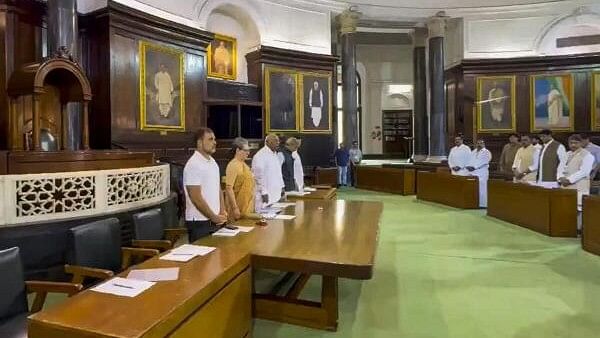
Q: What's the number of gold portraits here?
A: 7